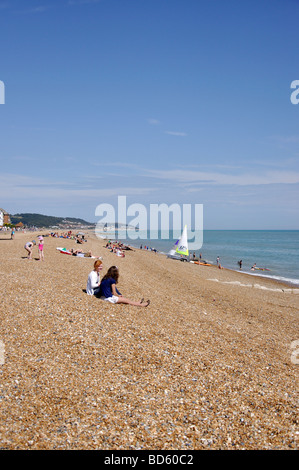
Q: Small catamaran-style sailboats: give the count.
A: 1